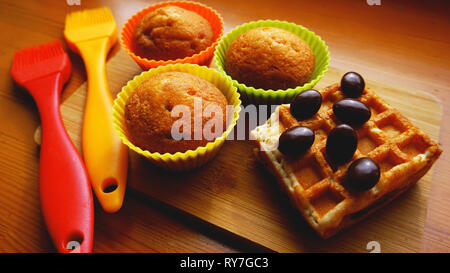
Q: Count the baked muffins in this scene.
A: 3